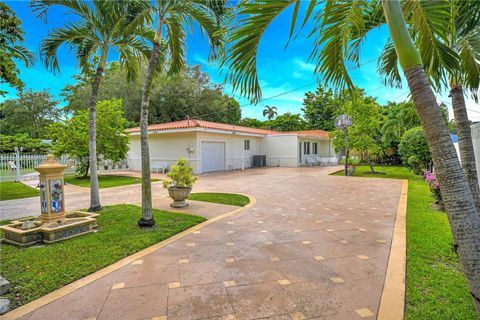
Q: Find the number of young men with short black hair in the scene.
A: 0